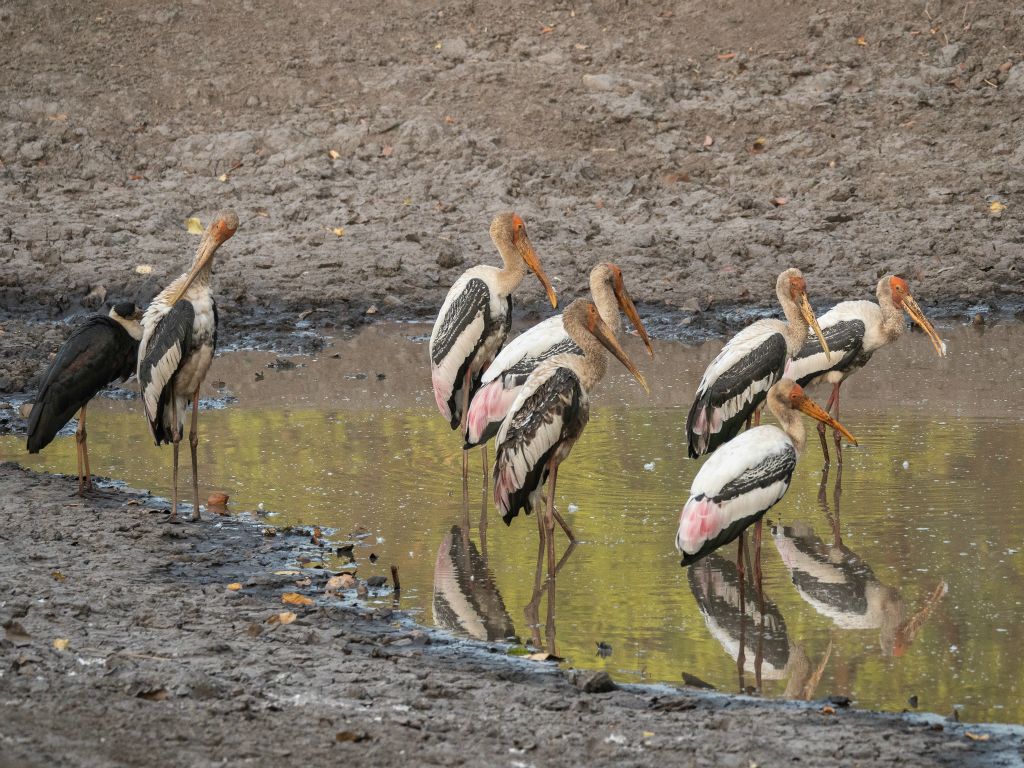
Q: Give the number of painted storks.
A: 7